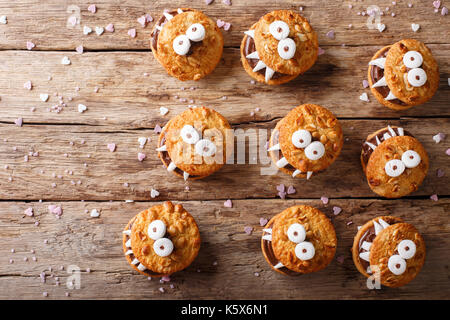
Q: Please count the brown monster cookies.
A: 9